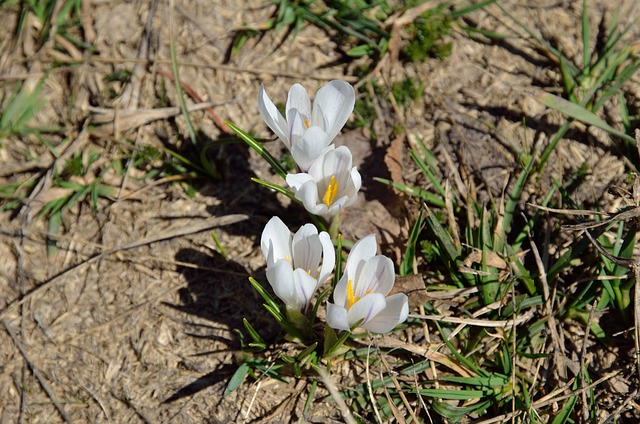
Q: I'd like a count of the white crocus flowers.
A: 4